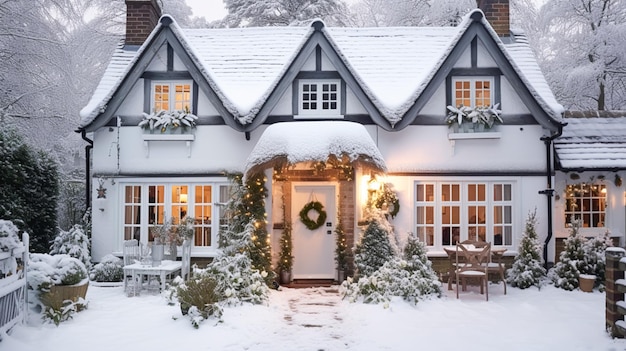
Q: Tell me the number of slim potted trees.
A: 2